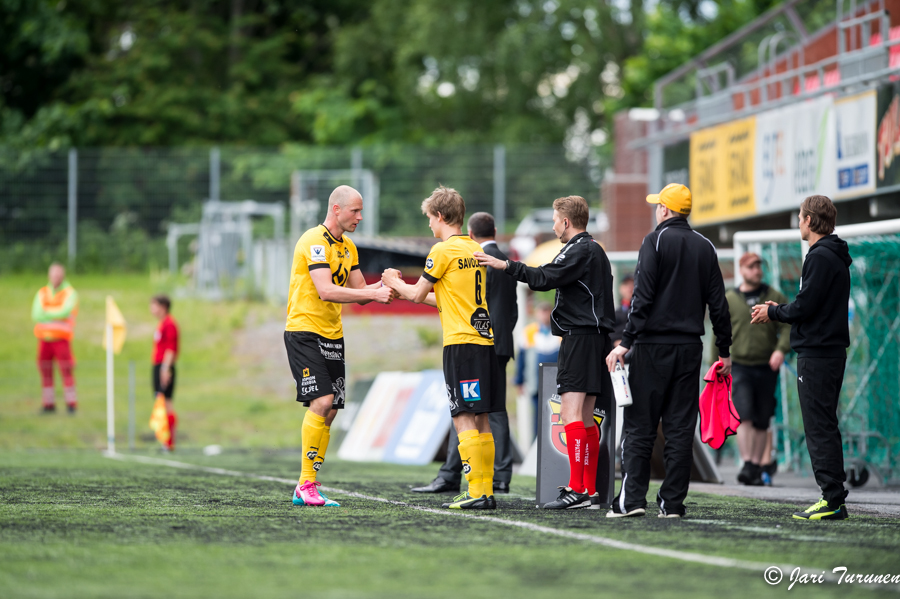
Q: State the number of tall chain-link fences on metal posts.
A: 1